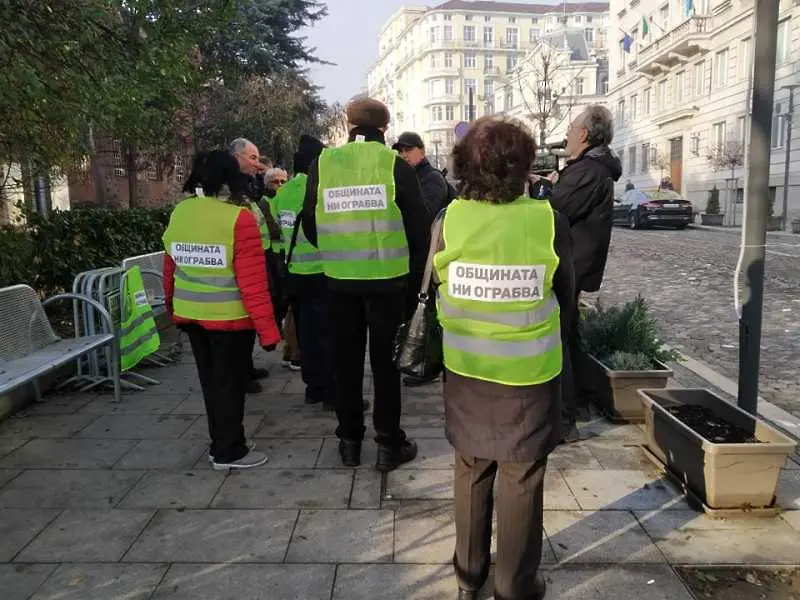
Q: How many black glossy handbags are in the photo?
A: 1